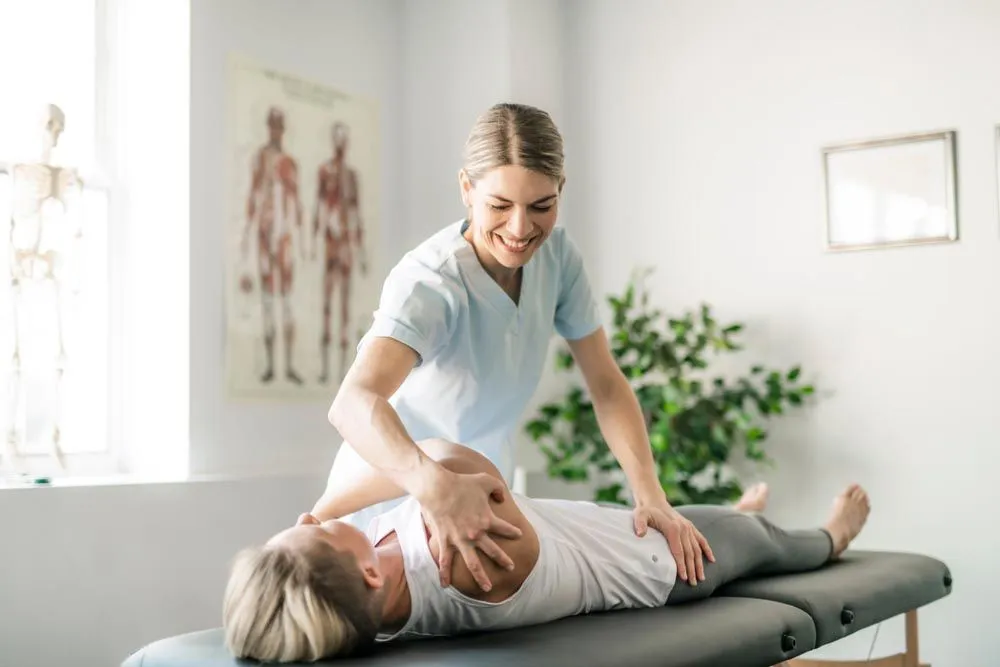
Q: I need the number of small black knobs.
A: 3